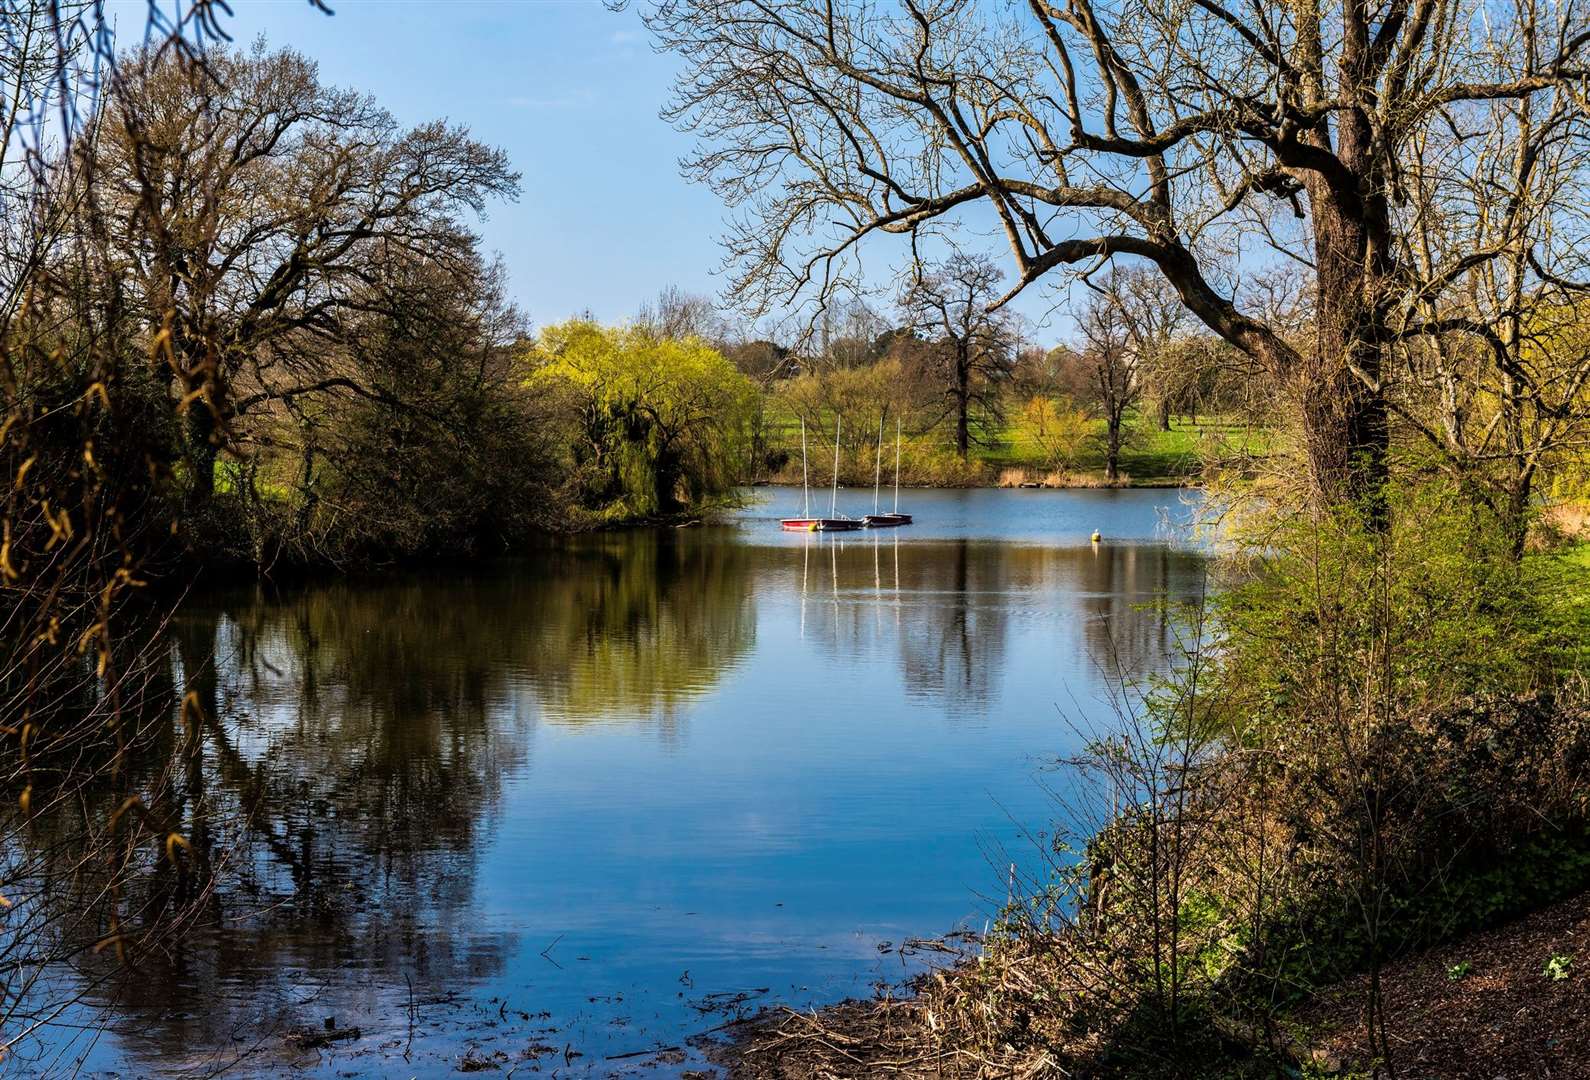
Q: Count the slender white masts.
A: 4